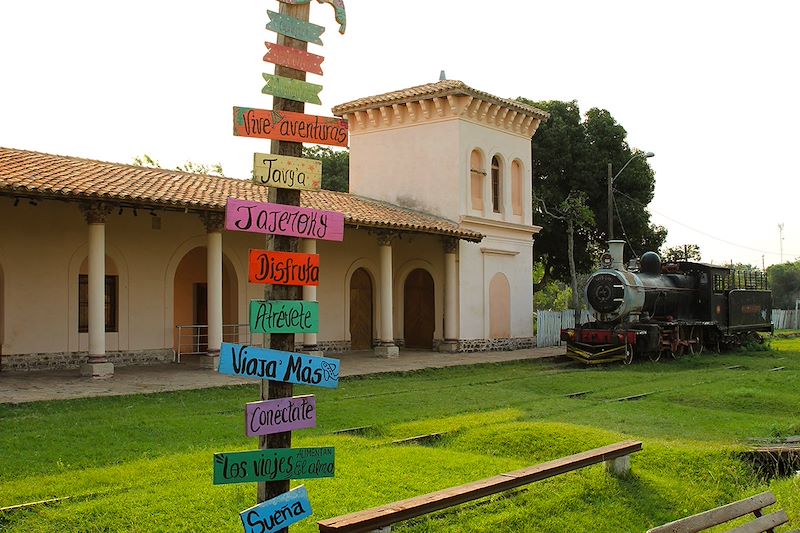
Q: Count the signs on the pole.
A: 12